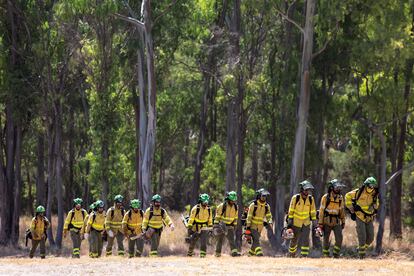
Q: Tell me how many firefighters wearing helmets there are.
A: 13